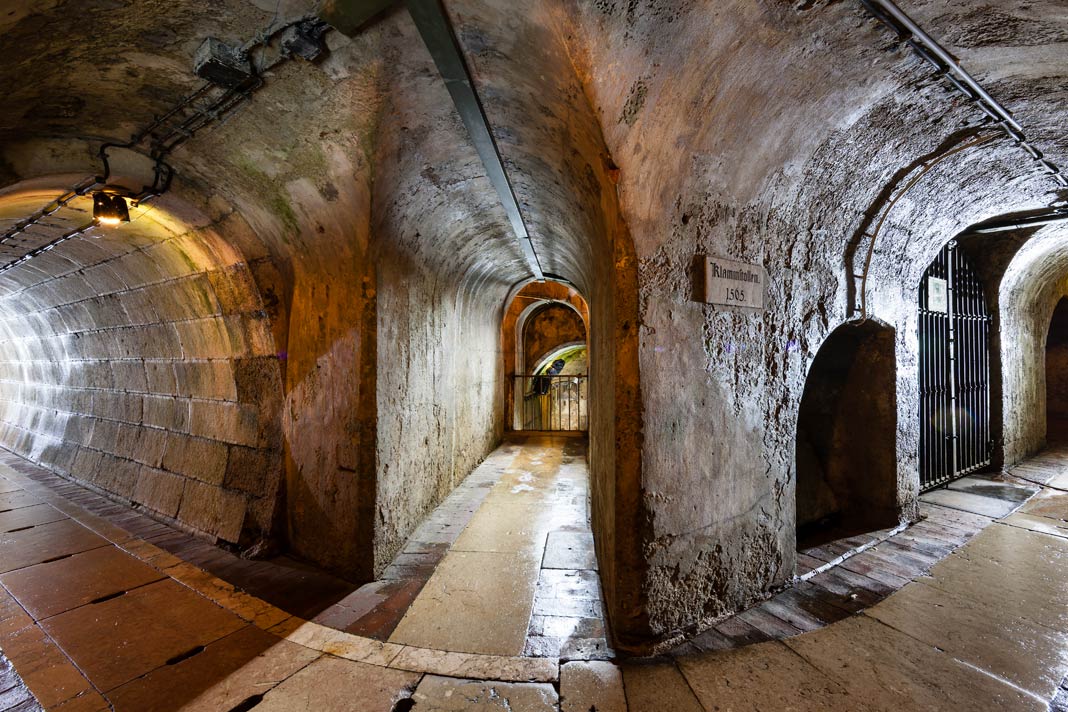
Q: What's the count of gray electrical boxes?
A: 2